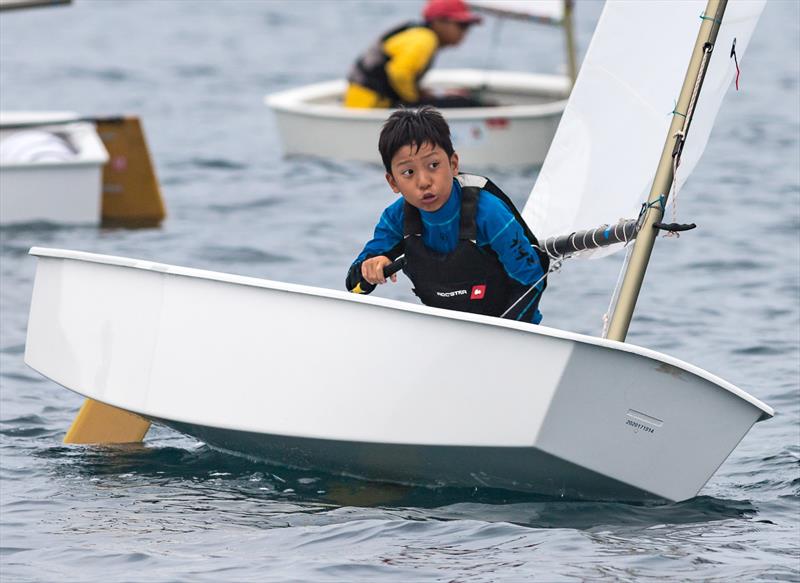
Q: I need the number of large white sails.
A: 1